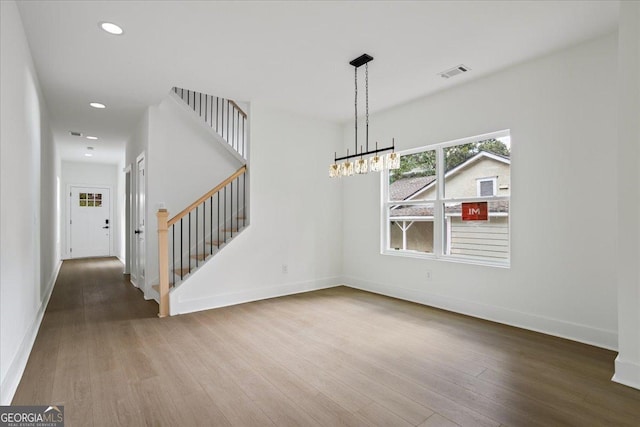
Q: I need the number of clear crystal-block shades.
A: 5